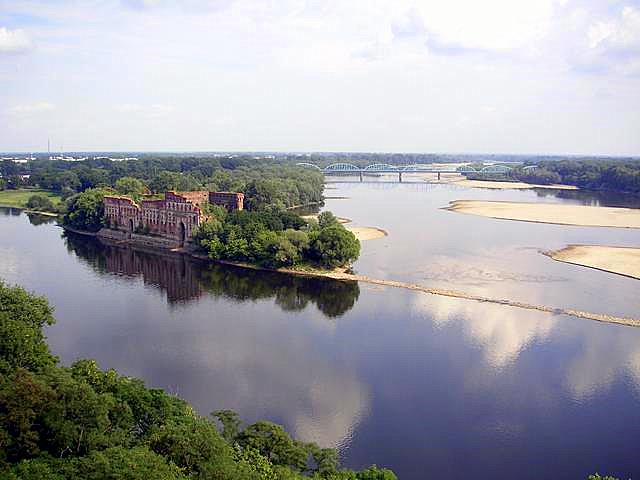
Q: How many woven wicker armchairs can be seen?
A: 0